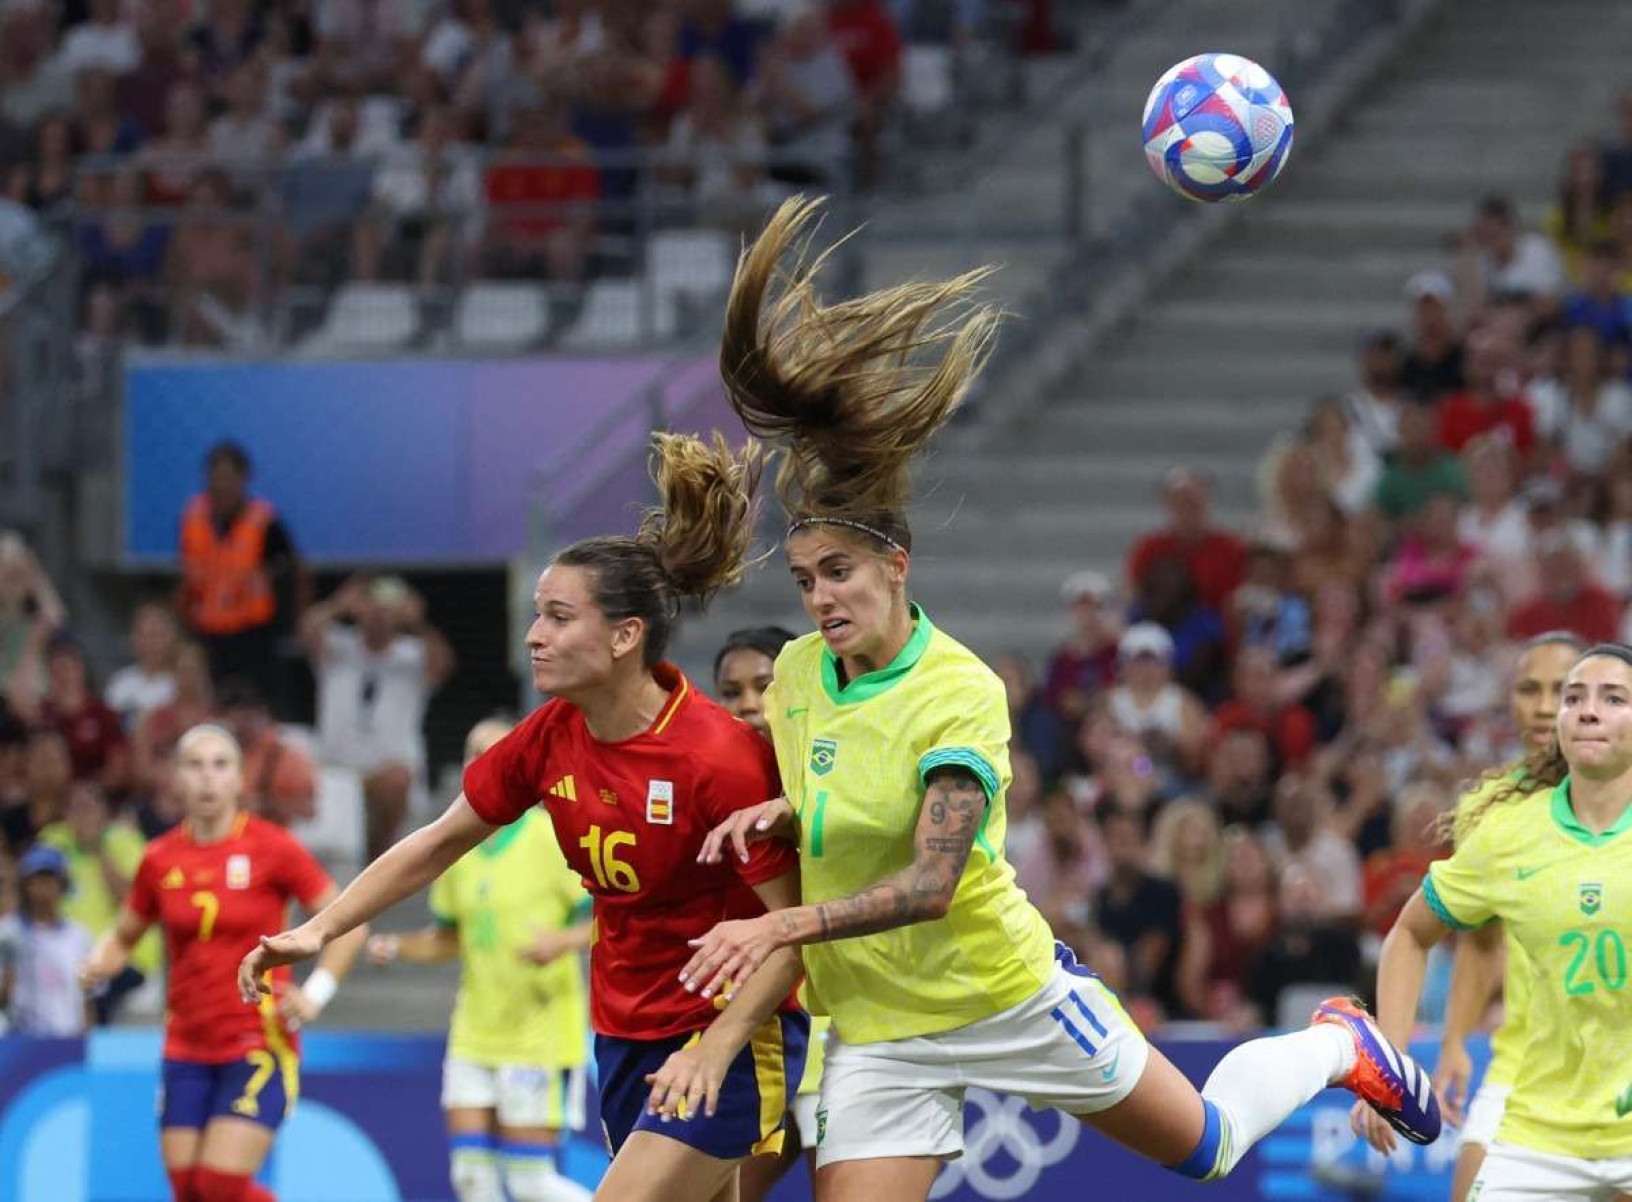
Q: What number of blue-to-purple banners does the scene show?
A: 1